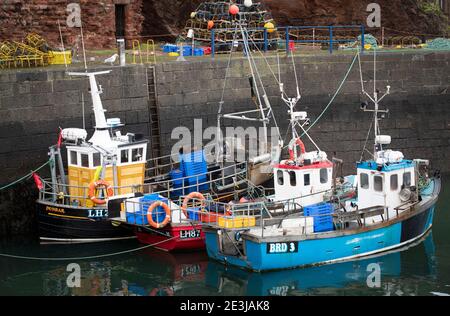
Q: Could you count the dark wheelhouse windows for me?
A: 13